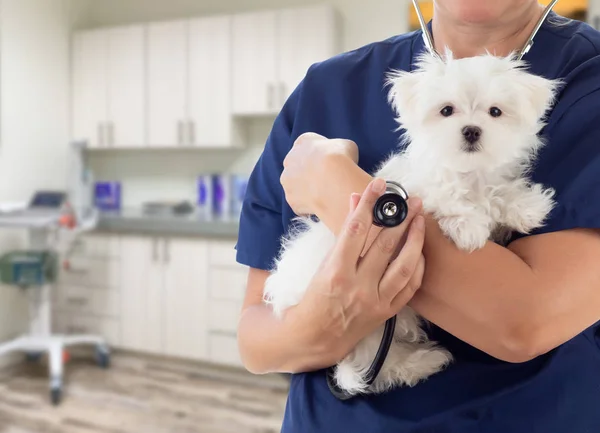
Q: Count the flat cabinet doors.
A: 8